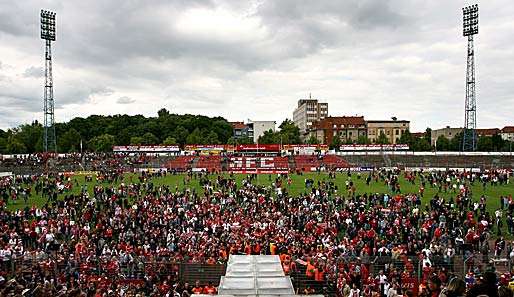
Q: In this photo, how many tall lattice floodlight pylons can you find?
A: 2